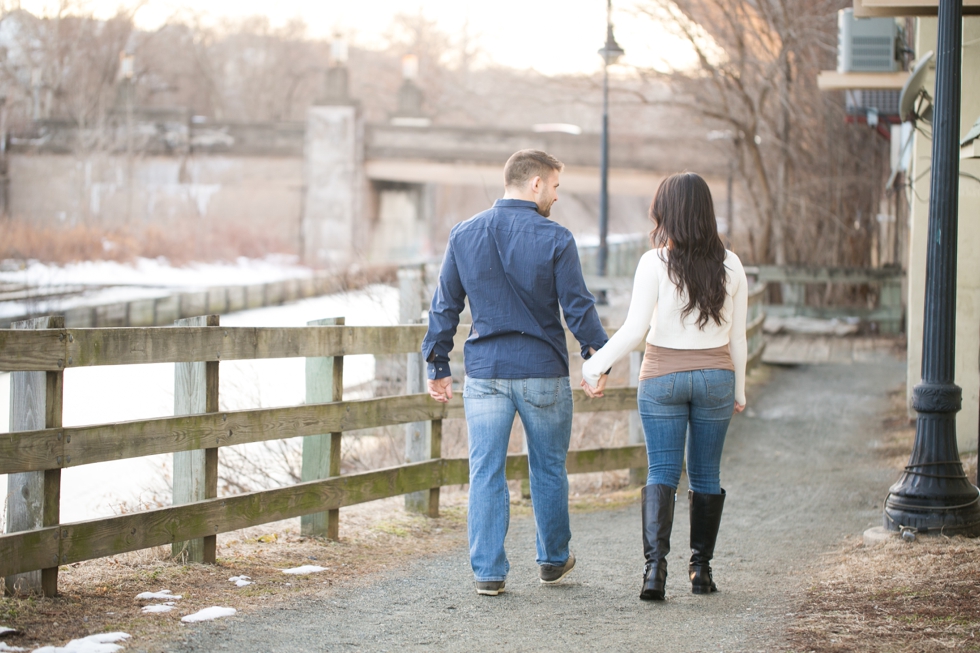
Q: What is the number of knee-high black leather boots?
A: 2